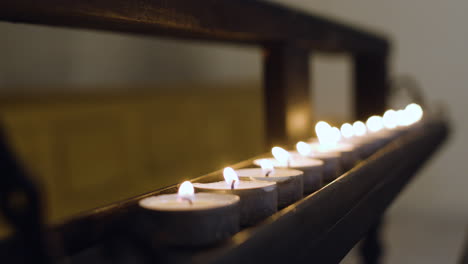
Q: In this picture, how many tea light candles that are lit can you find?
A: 13